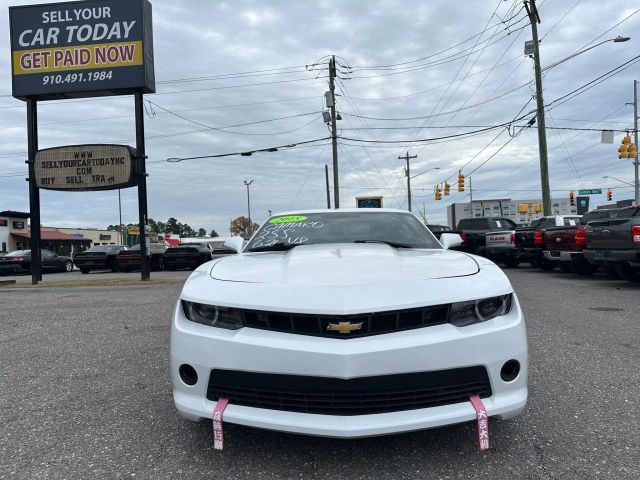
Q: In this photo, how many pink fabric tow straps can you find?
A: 2